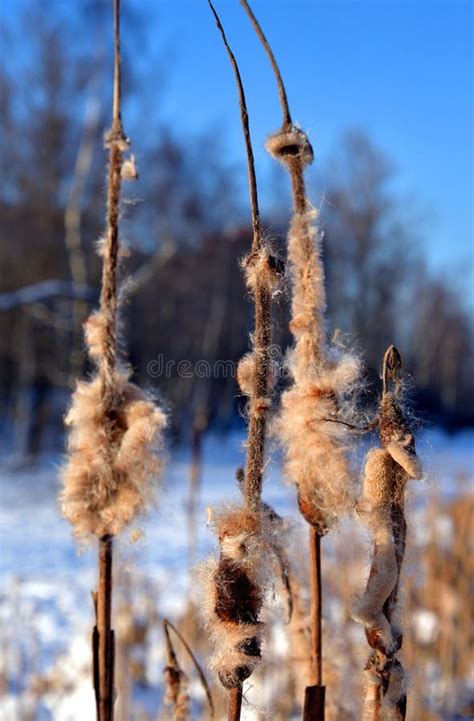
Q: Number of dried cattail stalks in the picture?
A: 4